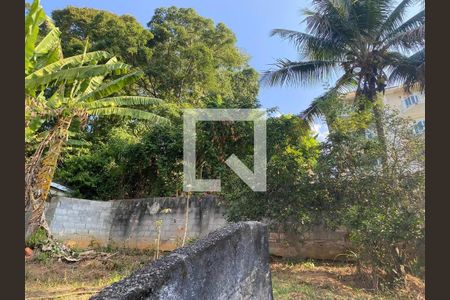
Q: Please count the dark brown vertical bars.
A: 2